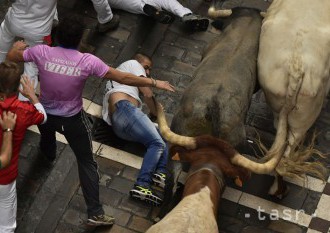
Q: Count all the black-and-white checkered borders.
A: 1